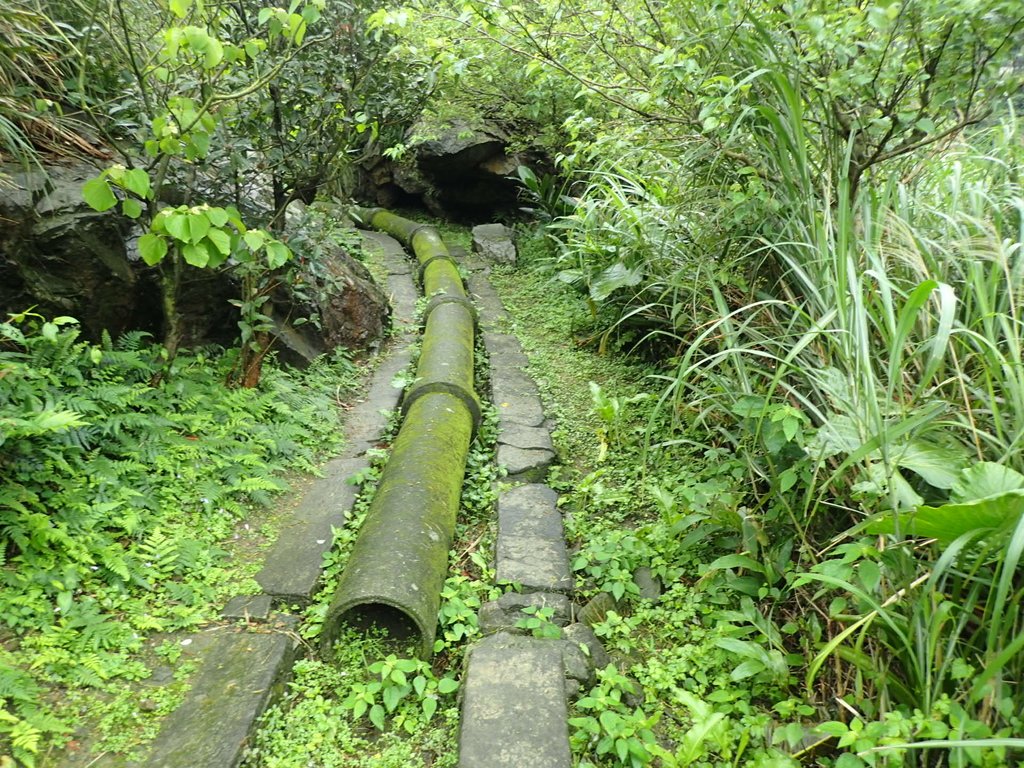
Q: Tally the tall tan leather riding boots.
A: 0